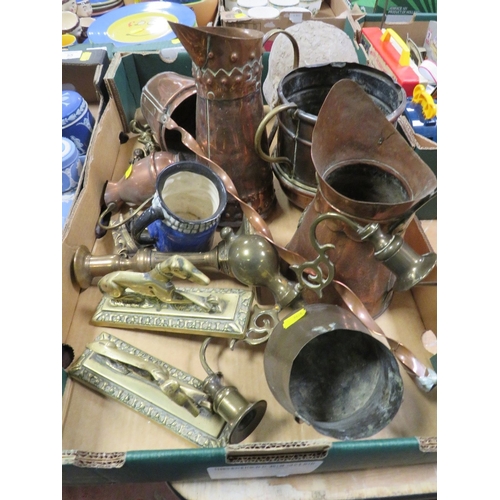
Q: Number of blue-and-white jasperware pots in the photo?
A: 2